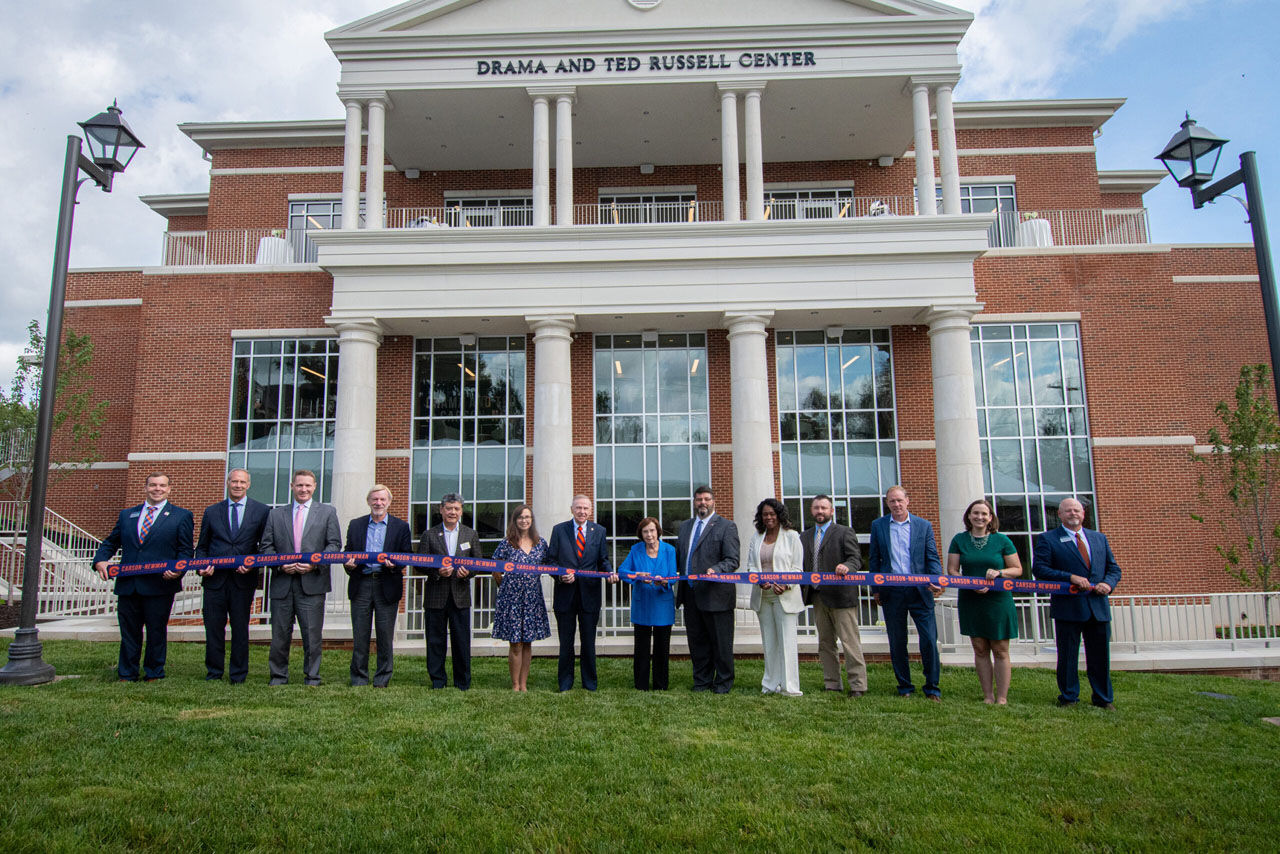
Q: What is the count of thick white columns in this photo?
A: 4